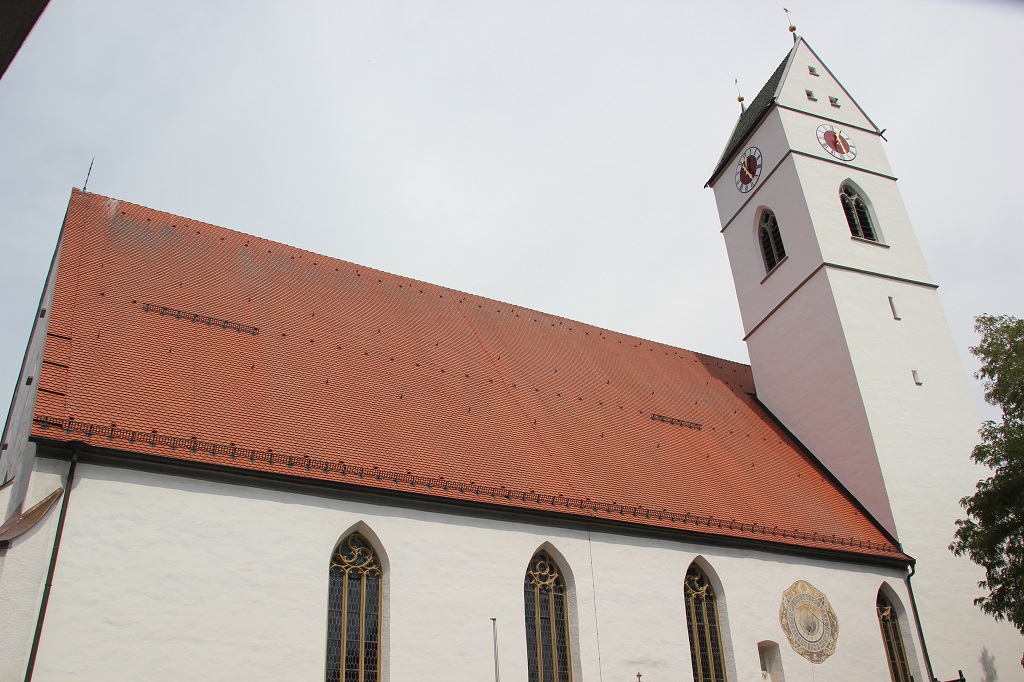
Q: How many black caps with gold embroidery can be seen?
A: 0